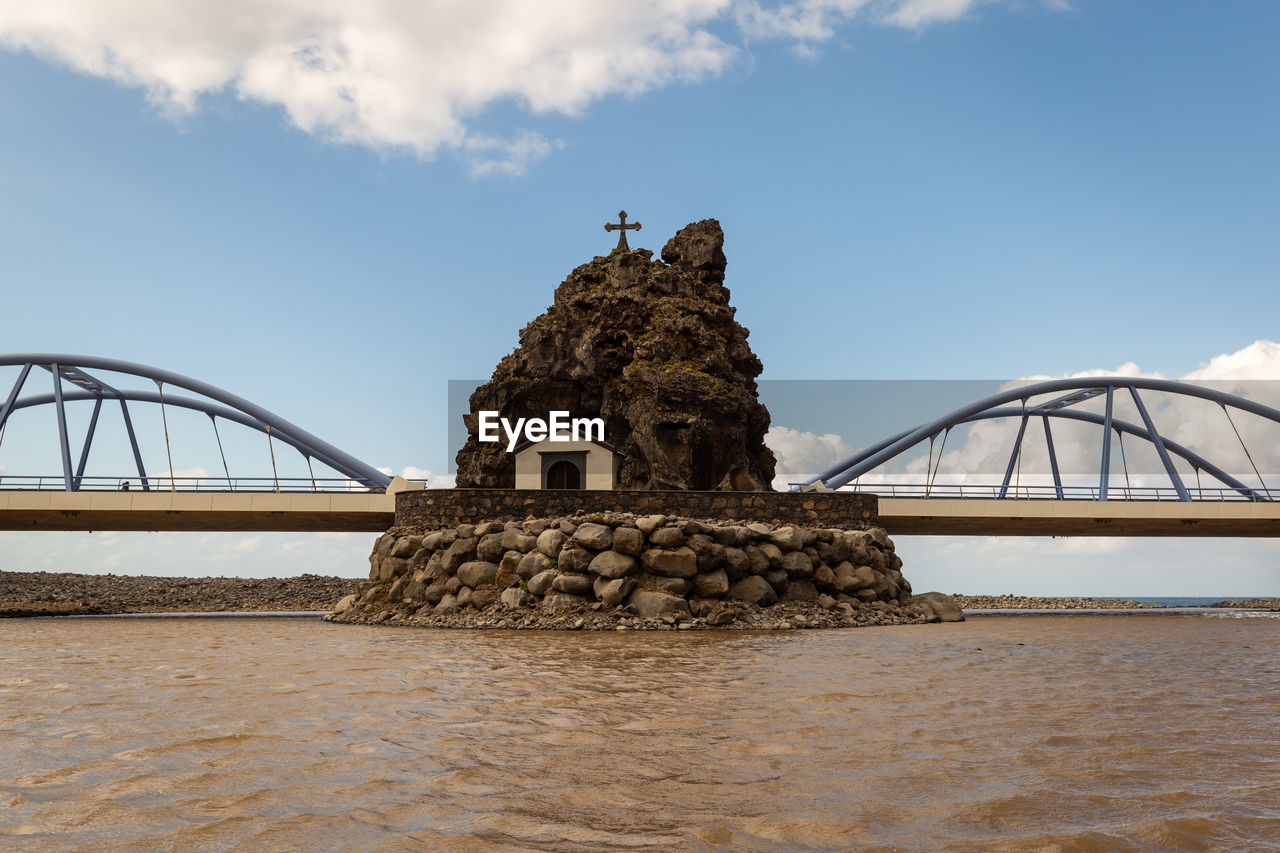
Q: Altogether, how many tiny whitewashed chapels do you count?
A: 1